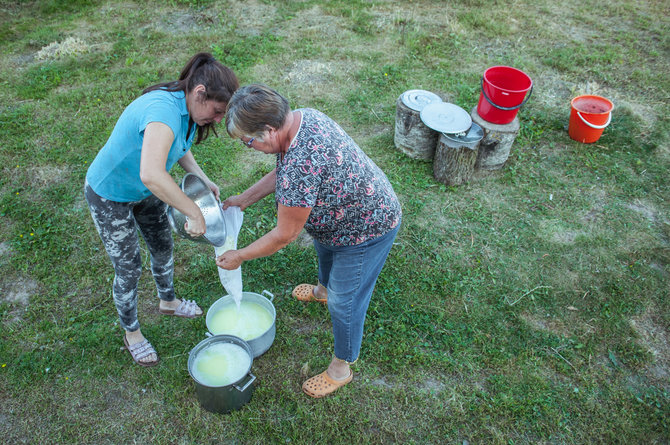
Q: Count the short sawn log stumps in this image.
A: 3